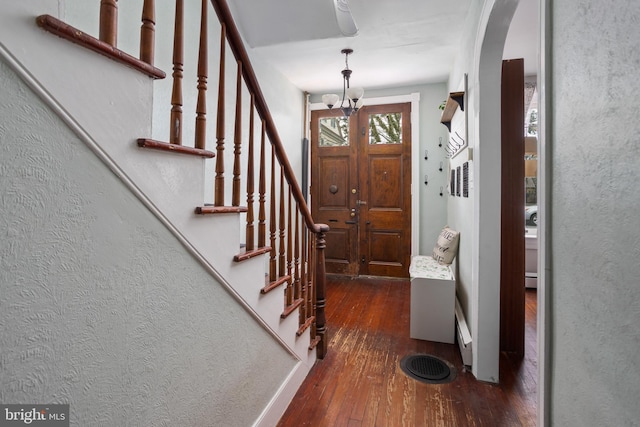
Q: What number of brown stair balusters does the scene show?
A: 15